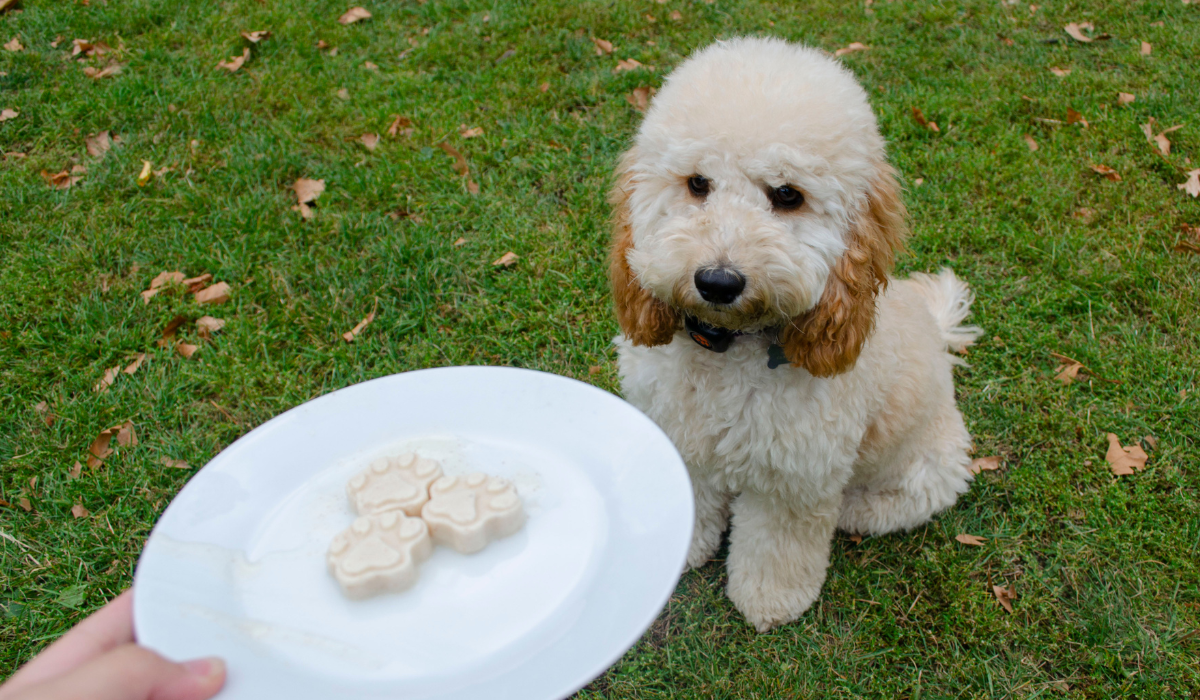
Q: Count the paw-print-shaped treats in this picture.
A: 3